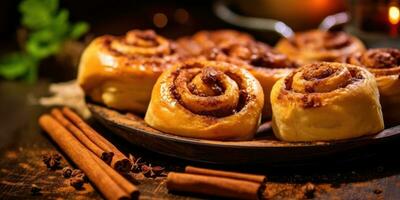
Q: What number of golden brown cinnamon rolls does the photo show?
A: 7